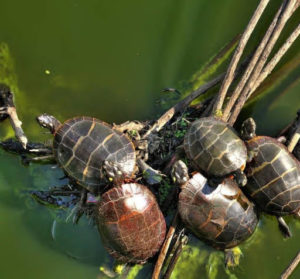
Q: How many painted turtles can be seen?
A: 5